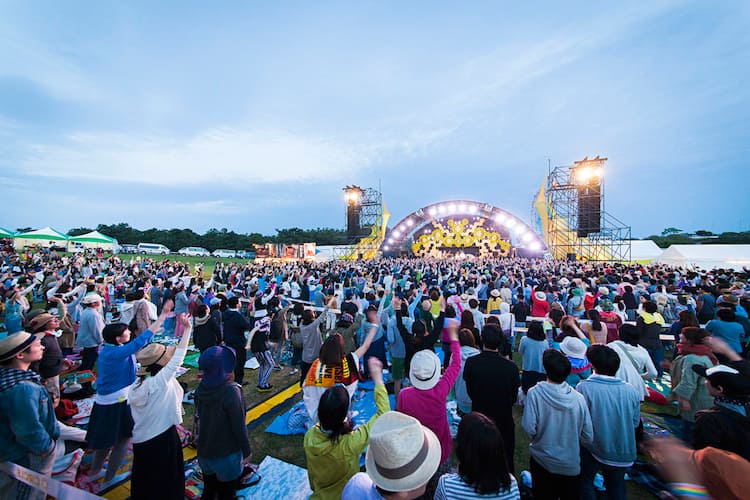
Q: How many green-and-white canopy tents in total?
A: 3